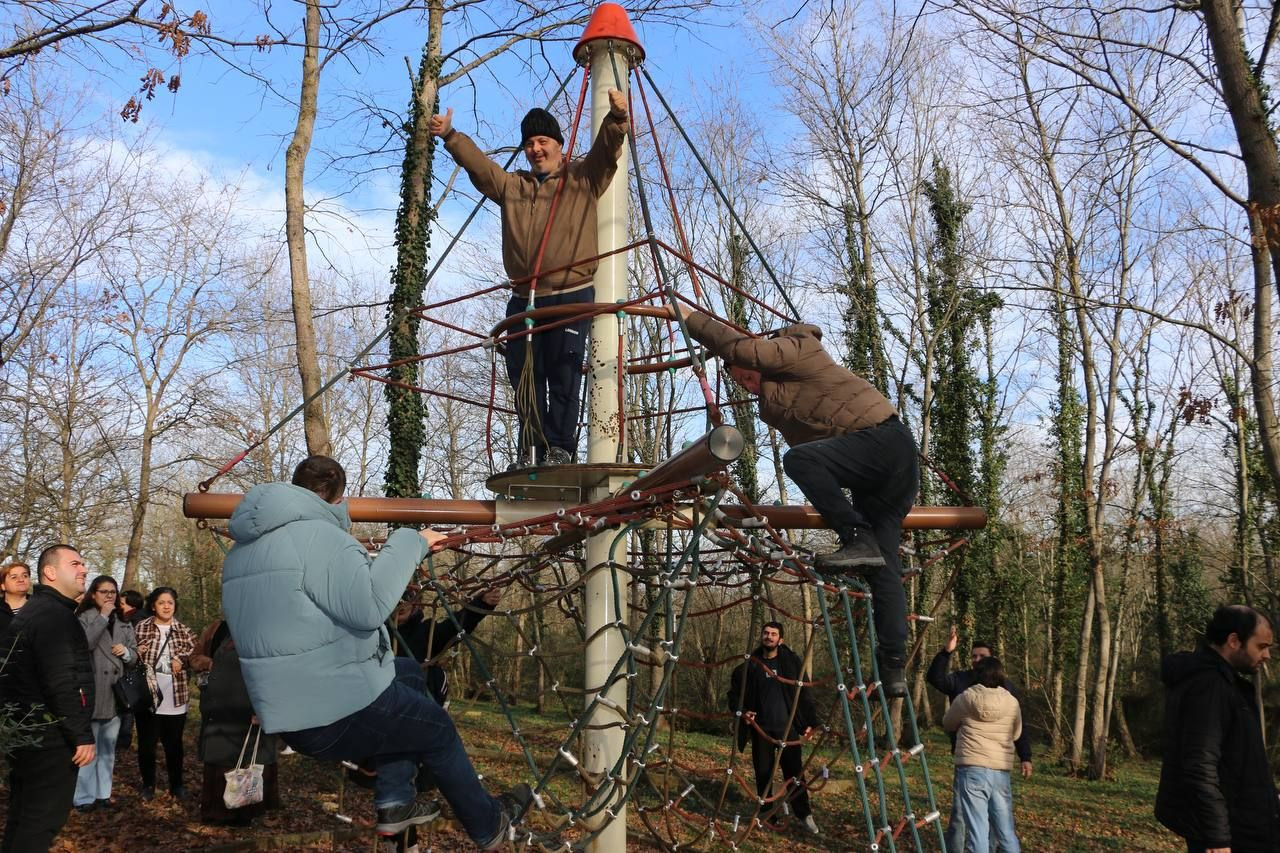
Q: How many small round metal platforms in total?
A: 1